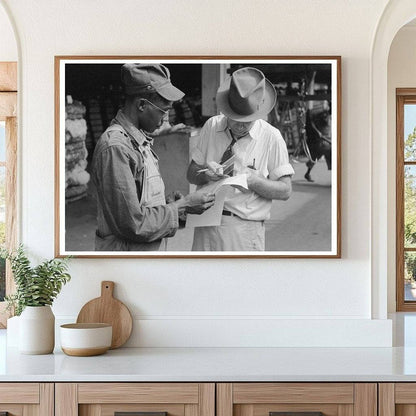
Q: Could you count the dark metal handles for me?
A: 3